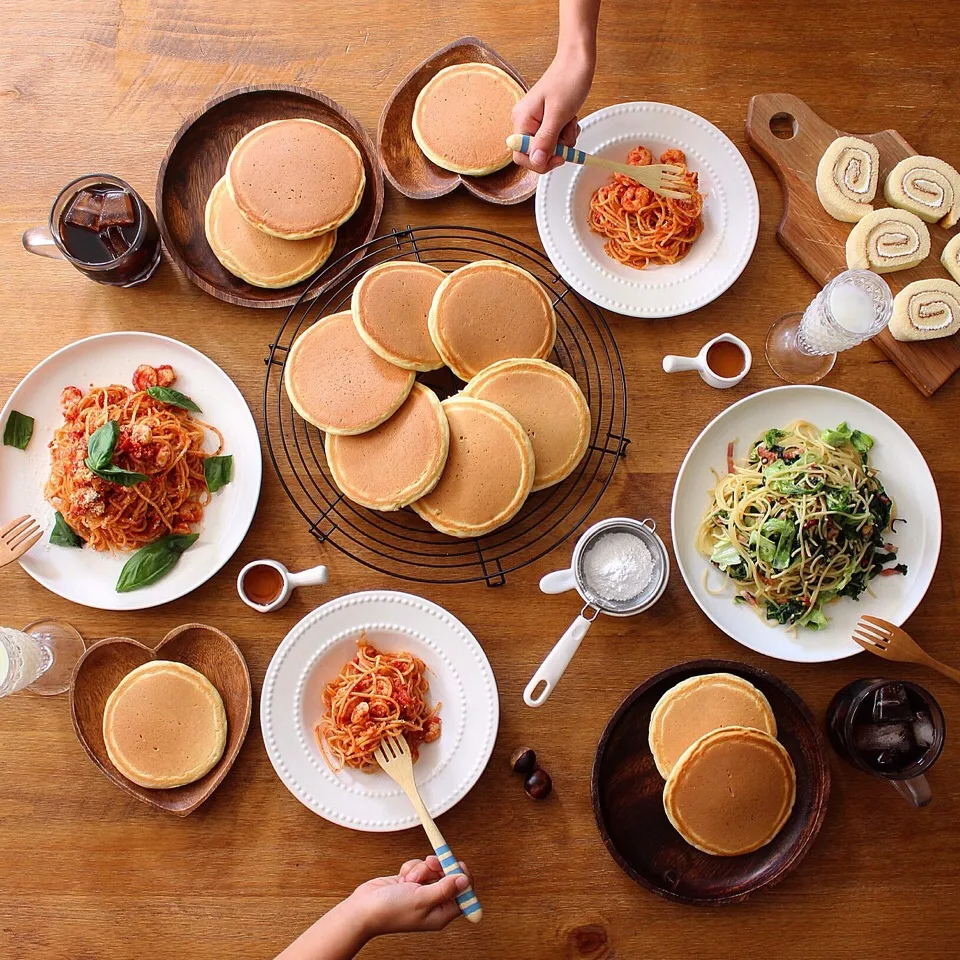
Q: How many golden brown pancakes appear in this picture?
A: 12